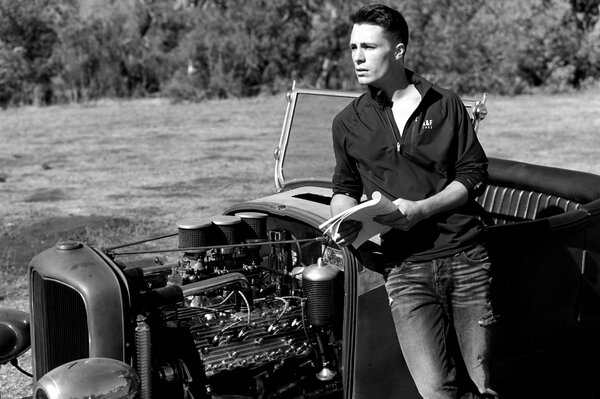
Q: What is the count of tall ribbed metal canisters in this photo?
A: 1